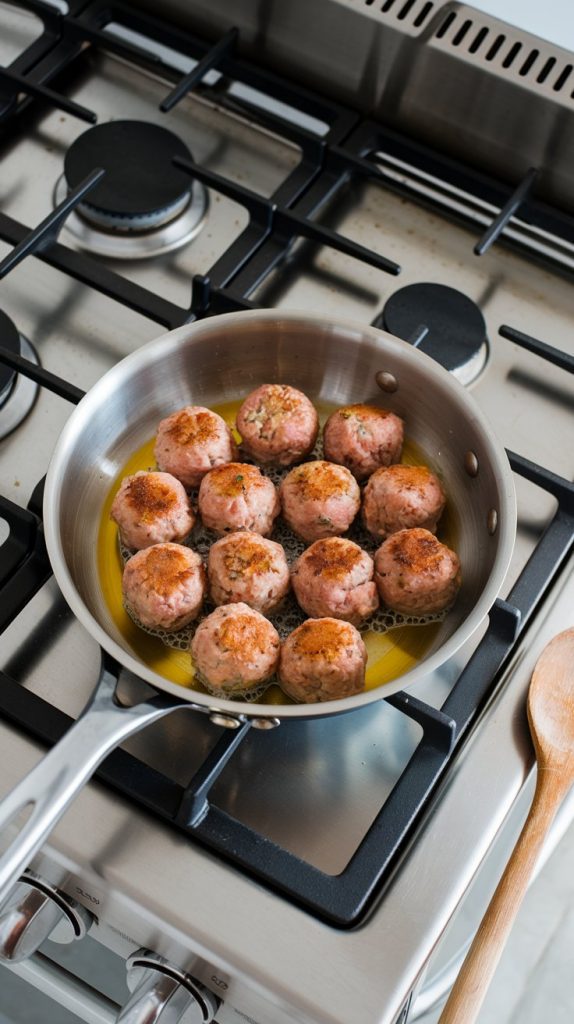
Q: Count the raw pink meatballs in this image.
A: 13